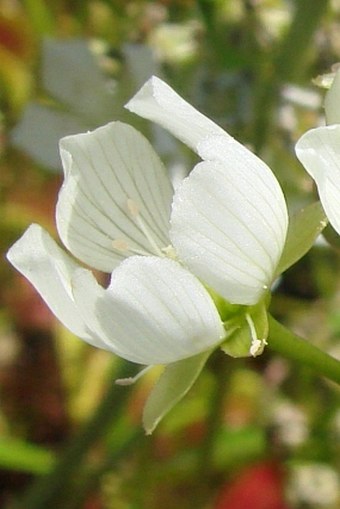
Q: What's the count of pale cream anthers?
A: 4